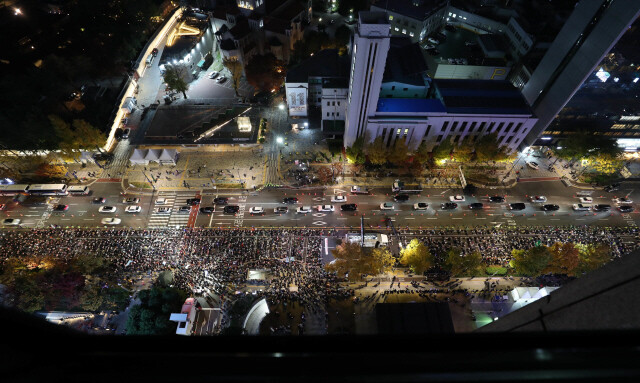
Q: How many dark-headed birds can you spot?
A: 0